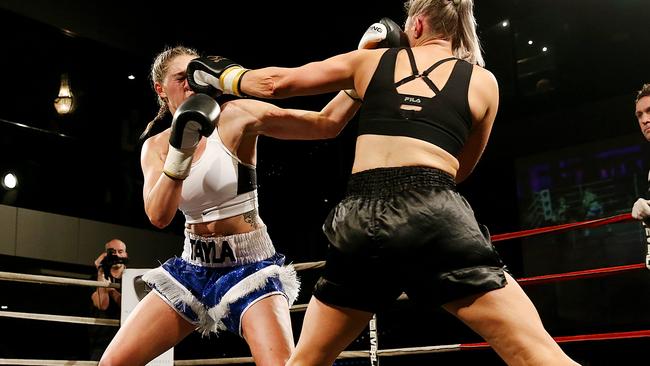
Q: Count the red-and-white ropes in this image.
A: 3